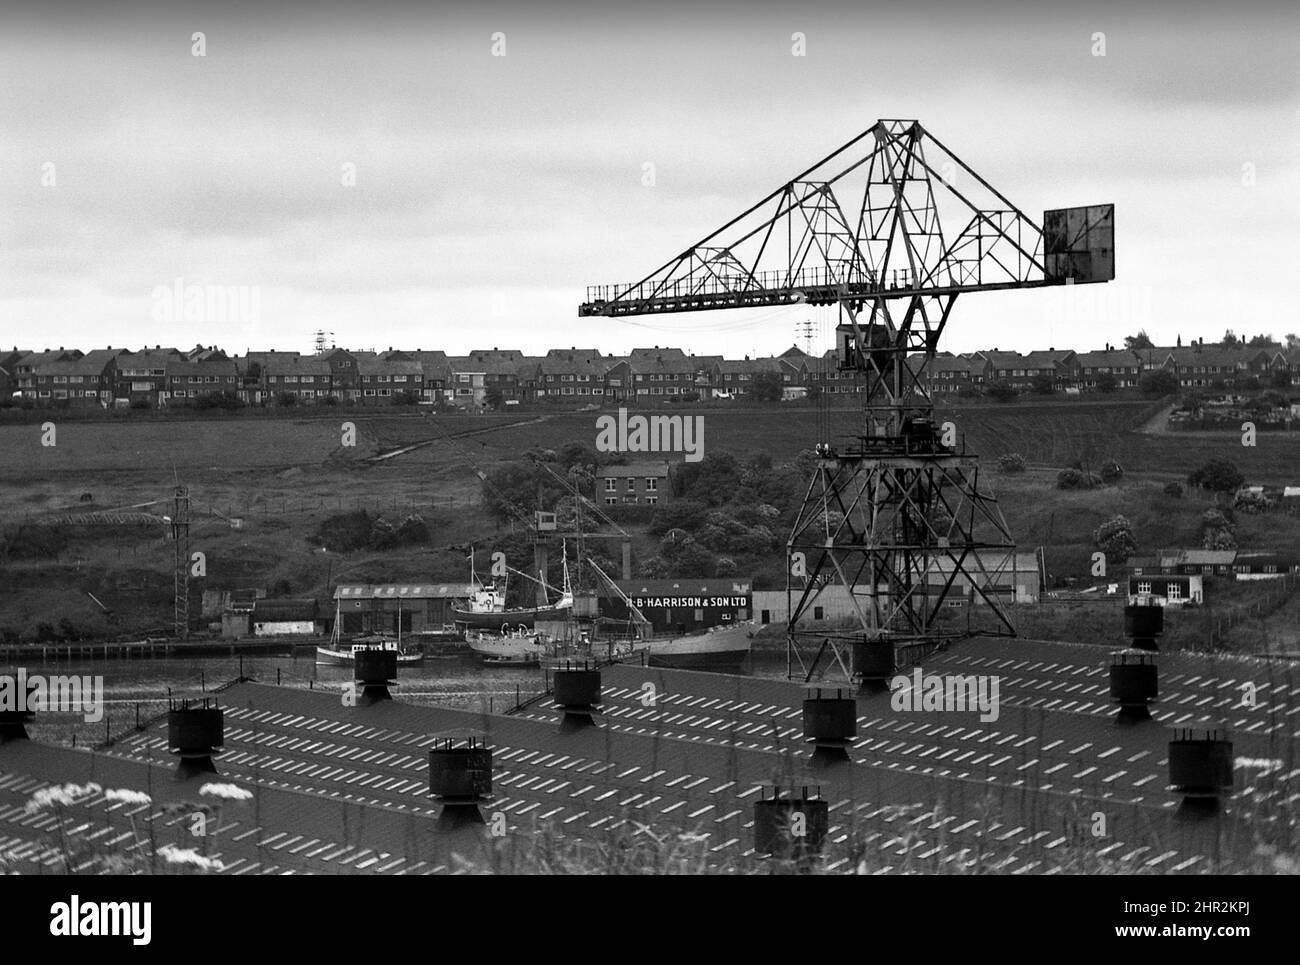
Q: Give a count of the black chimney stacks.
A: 11